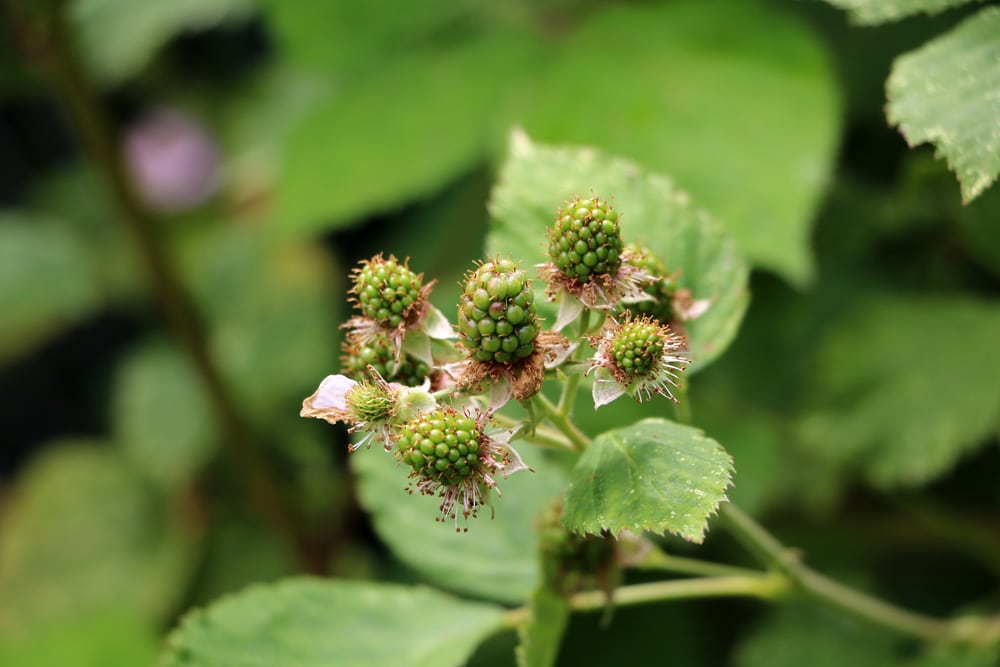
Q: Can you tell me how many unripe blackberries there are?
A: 8